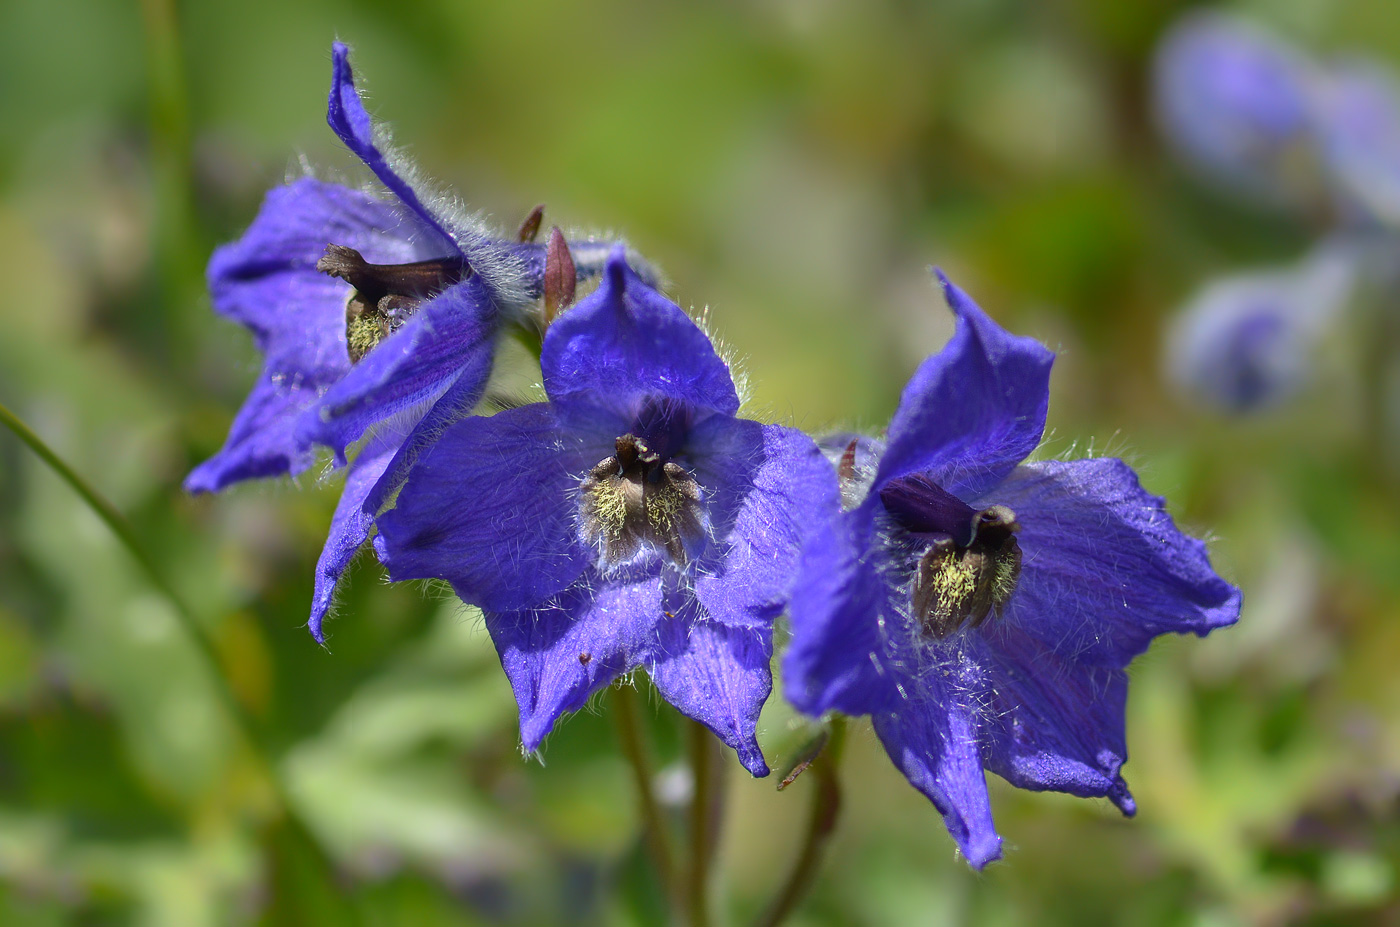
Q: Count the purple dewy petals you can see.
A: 15